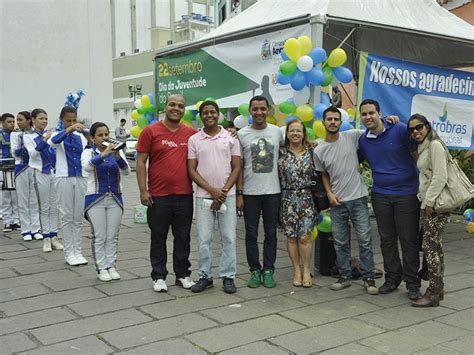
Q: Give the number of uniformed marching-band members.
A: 5